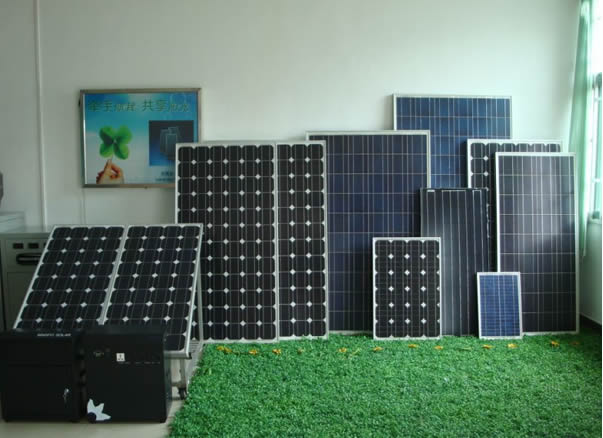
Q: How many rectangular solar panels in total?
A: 11